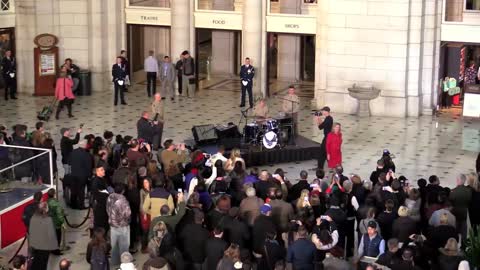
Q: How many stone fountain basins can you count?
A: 1